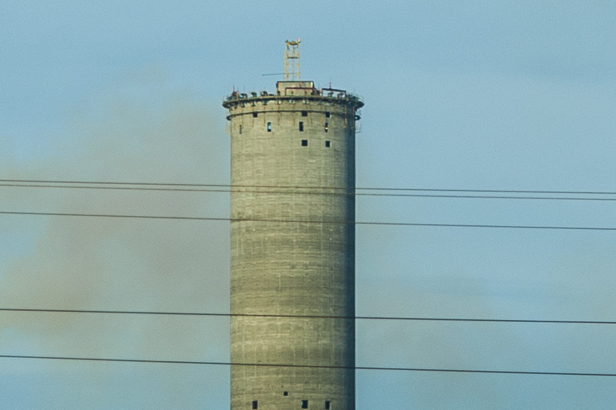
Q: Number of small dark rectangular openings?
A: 13